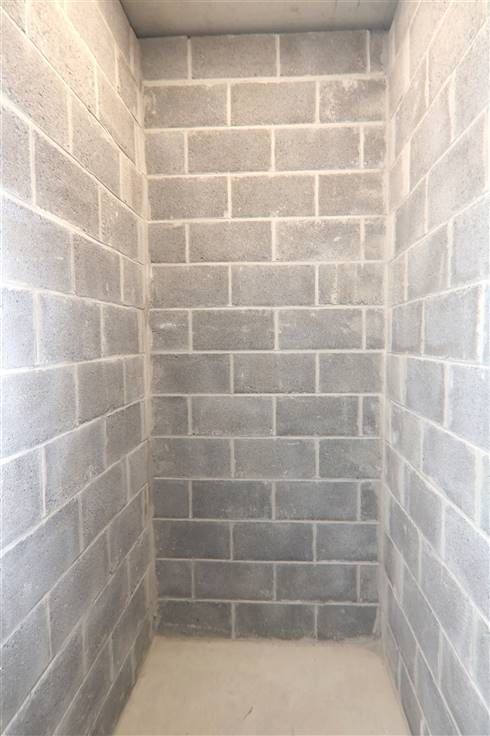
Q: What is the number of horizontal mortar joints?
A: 13